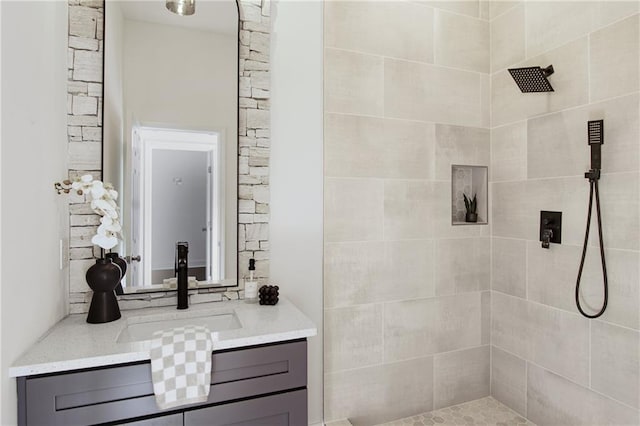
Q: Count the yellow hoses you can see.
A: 0